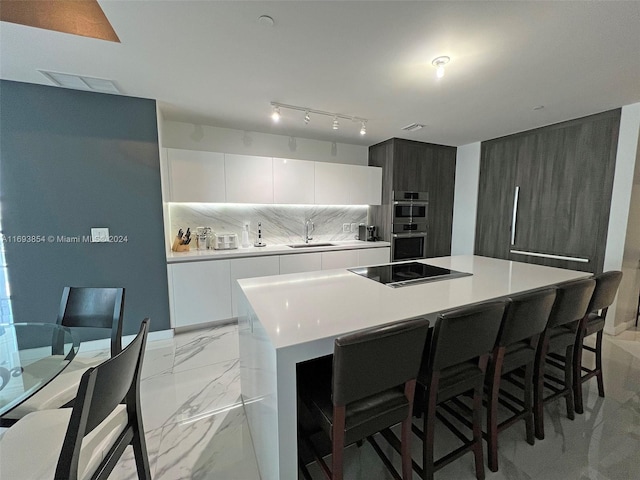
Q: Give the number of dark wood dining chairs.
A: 2